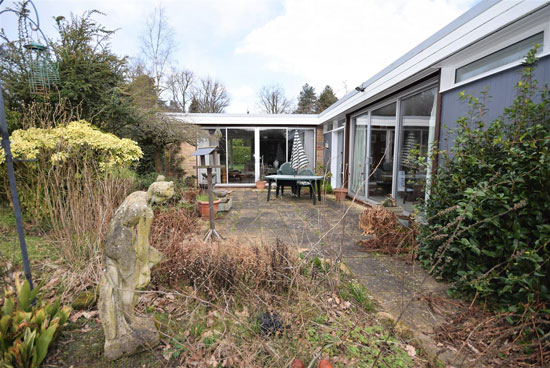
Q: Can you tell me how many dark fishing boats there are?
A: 0